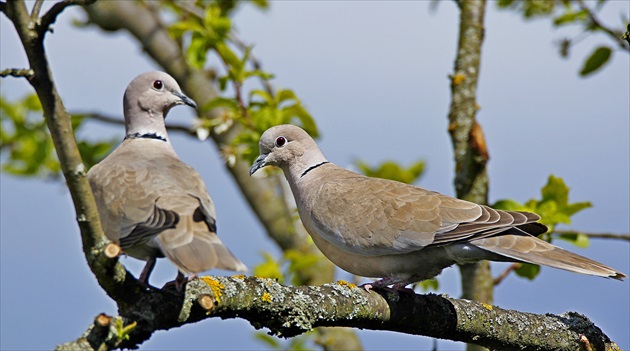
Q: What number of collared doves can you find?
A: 2